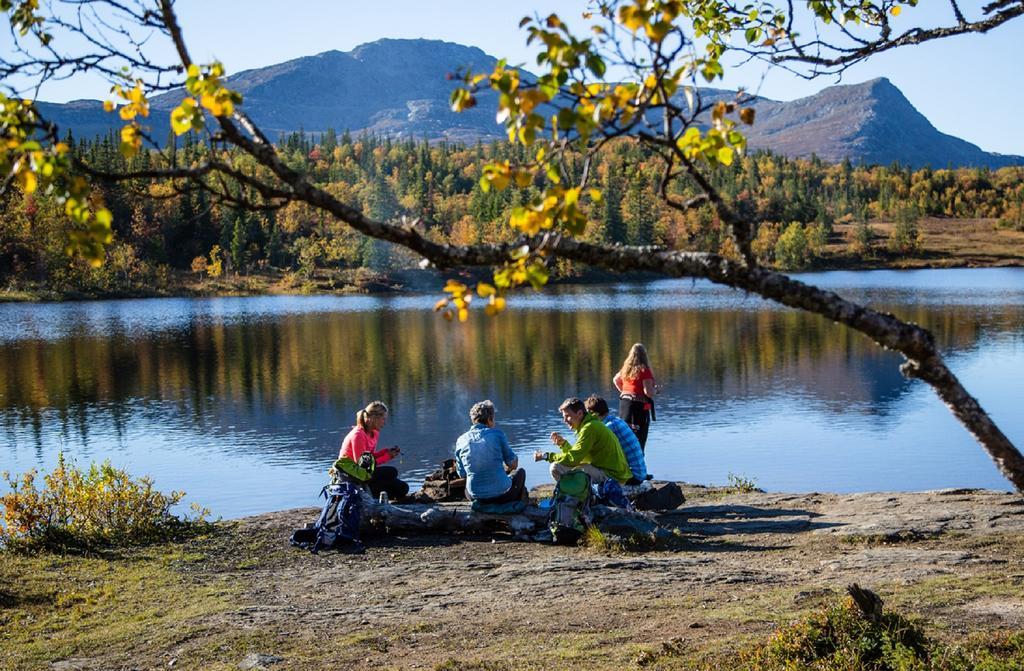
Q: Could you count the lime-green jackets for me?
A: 1